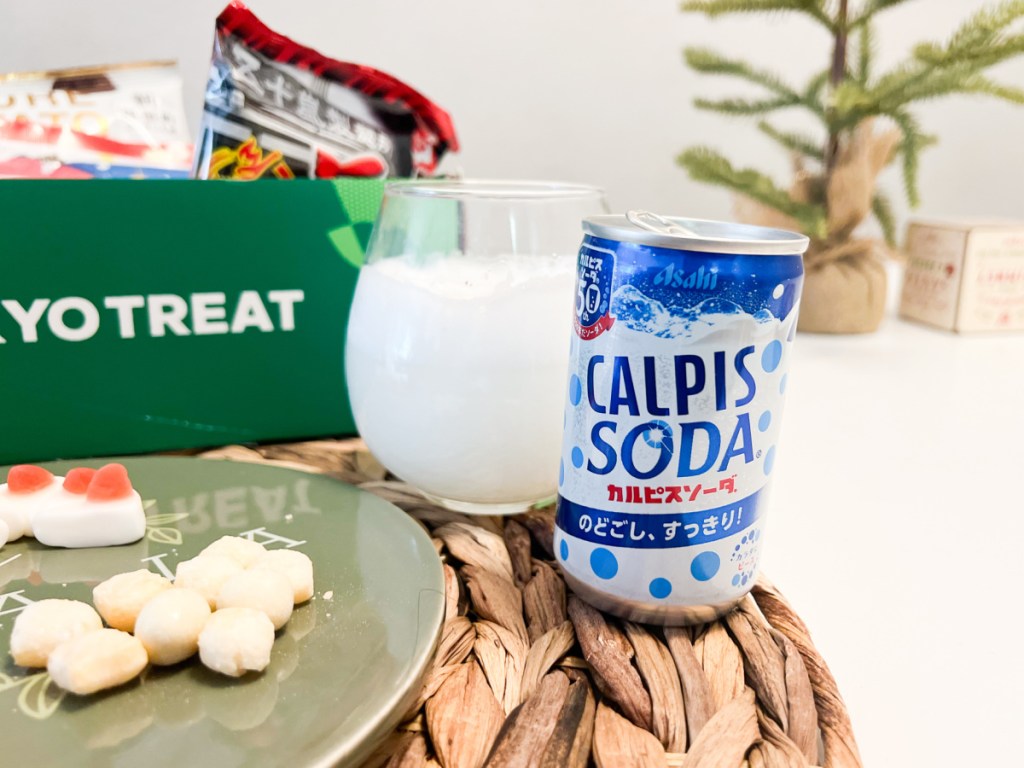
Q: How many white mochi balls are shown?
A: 9